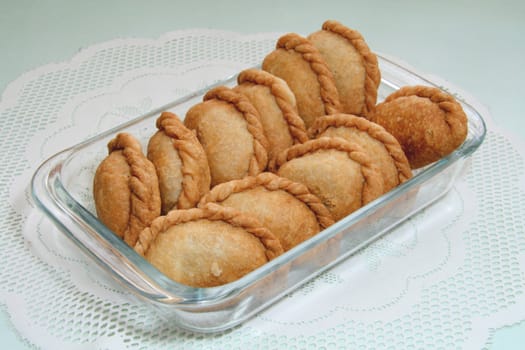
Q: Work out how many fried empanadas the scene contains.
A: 11